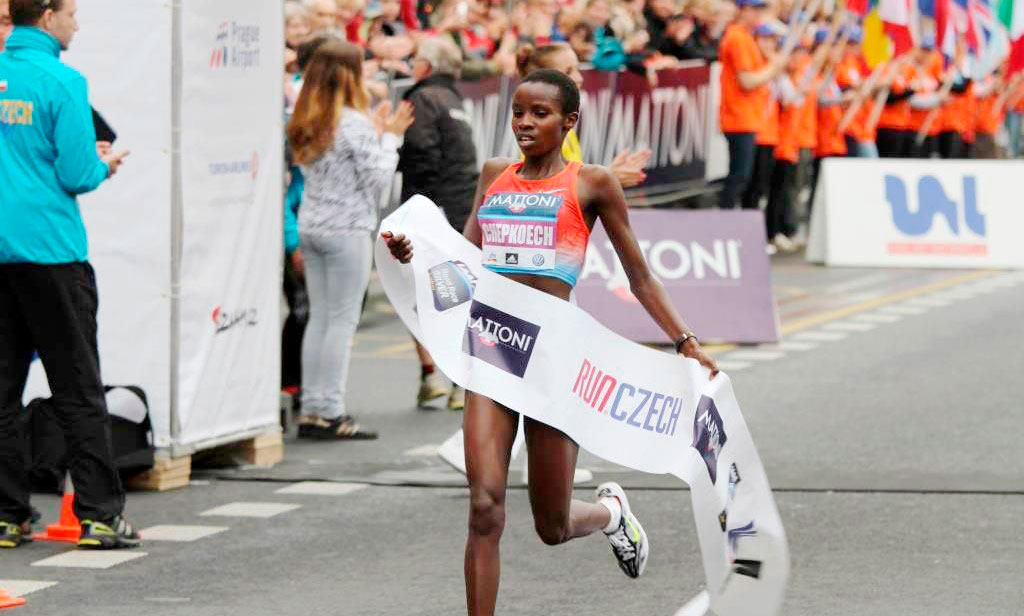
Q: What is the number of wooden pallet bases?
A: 2